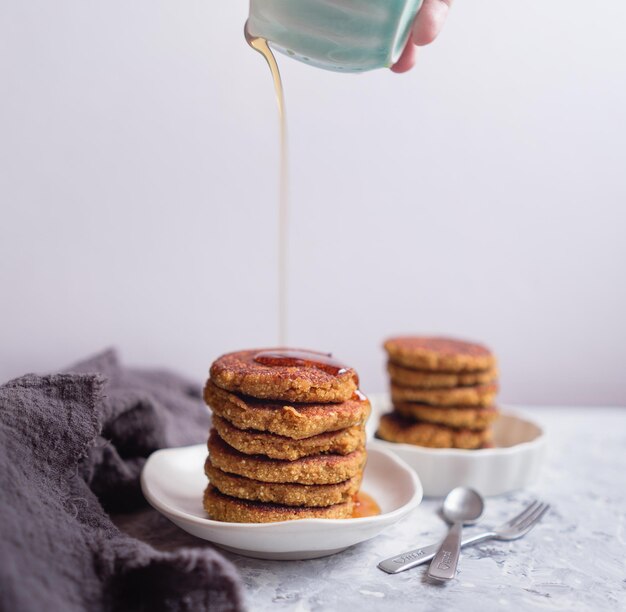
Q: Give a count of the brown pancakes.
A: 11